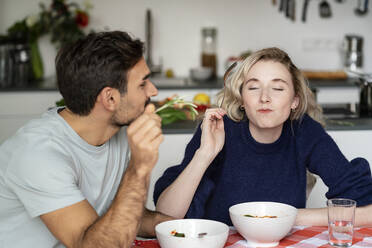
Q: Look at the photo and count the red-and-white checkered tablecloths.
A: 1